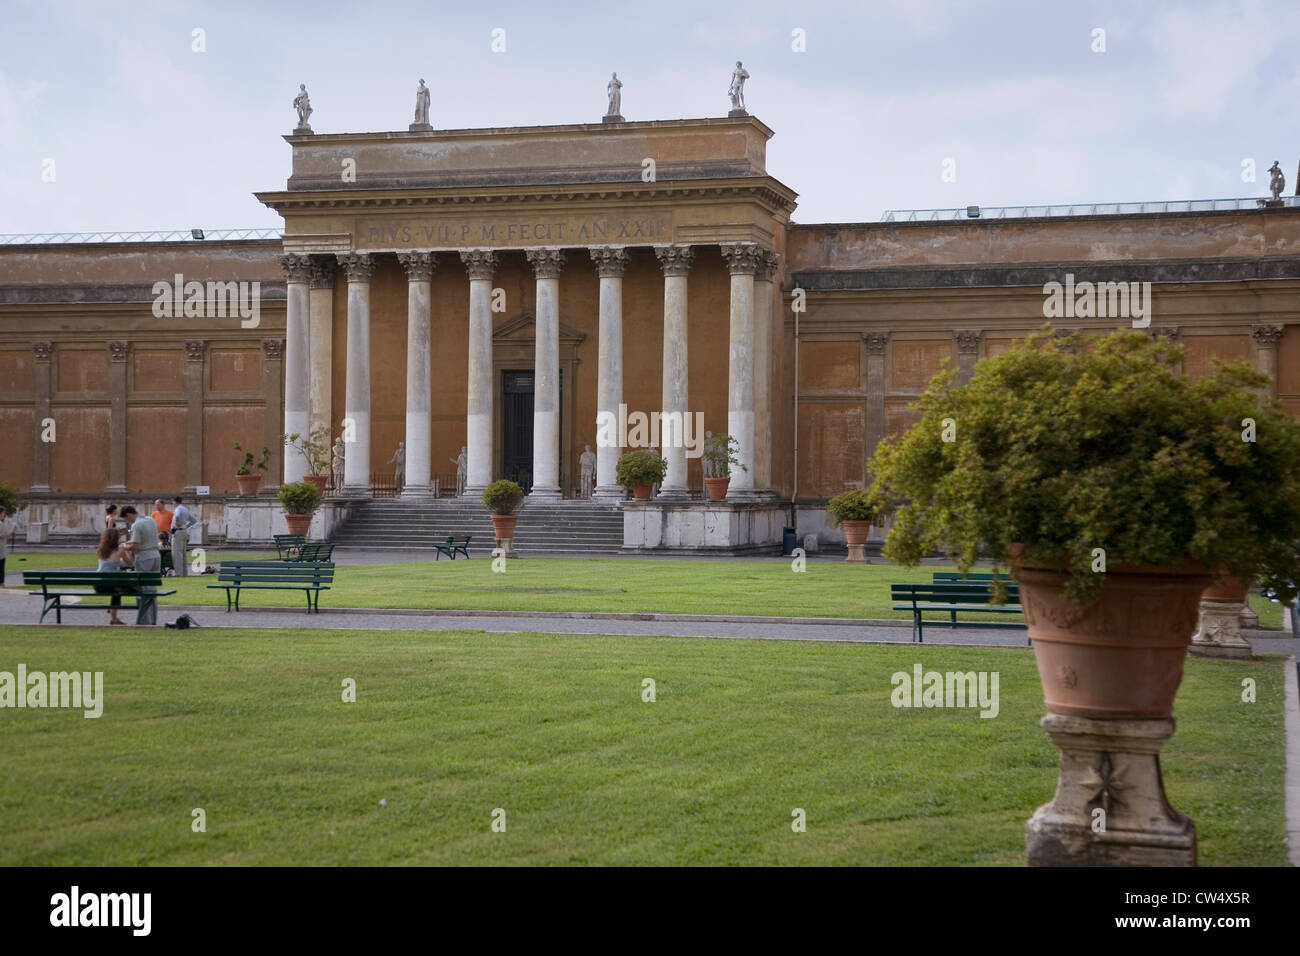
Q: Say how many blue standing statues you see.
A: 0